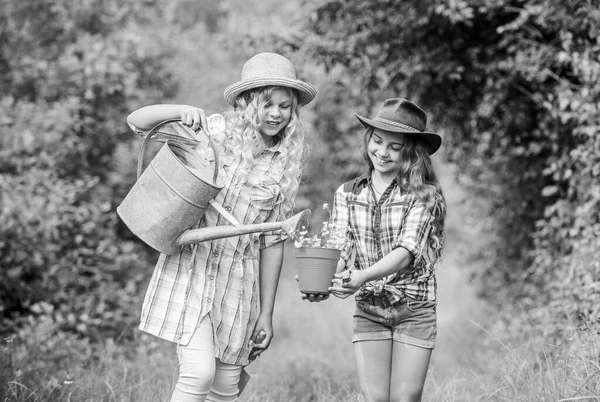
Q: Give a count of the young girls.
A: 2